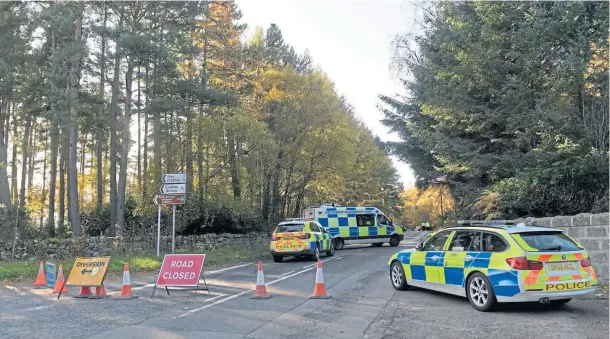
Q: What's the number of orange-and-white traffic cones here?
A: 7